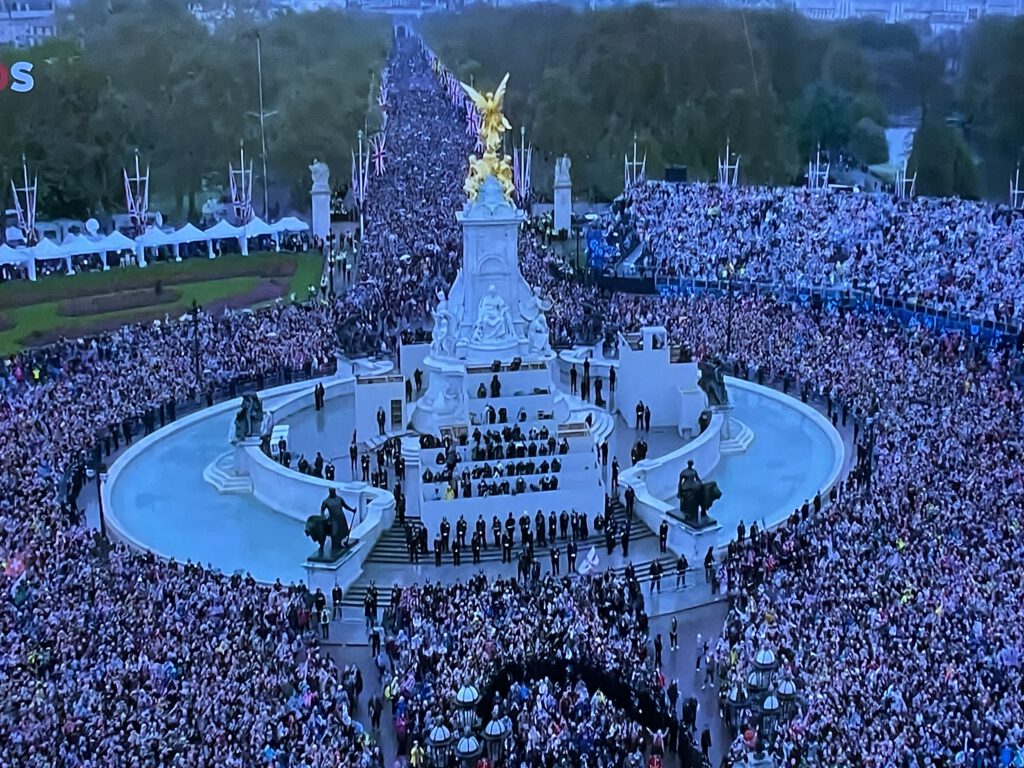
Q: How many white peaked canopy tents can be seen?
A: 9